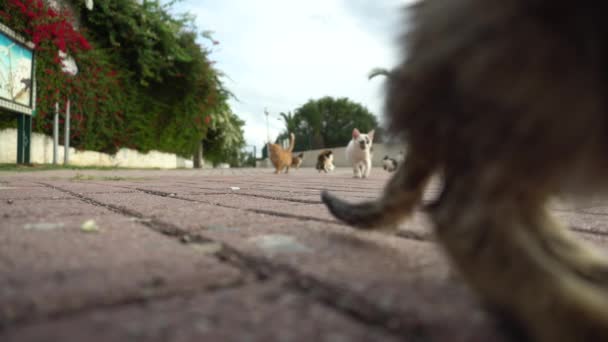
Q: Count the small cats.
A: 5